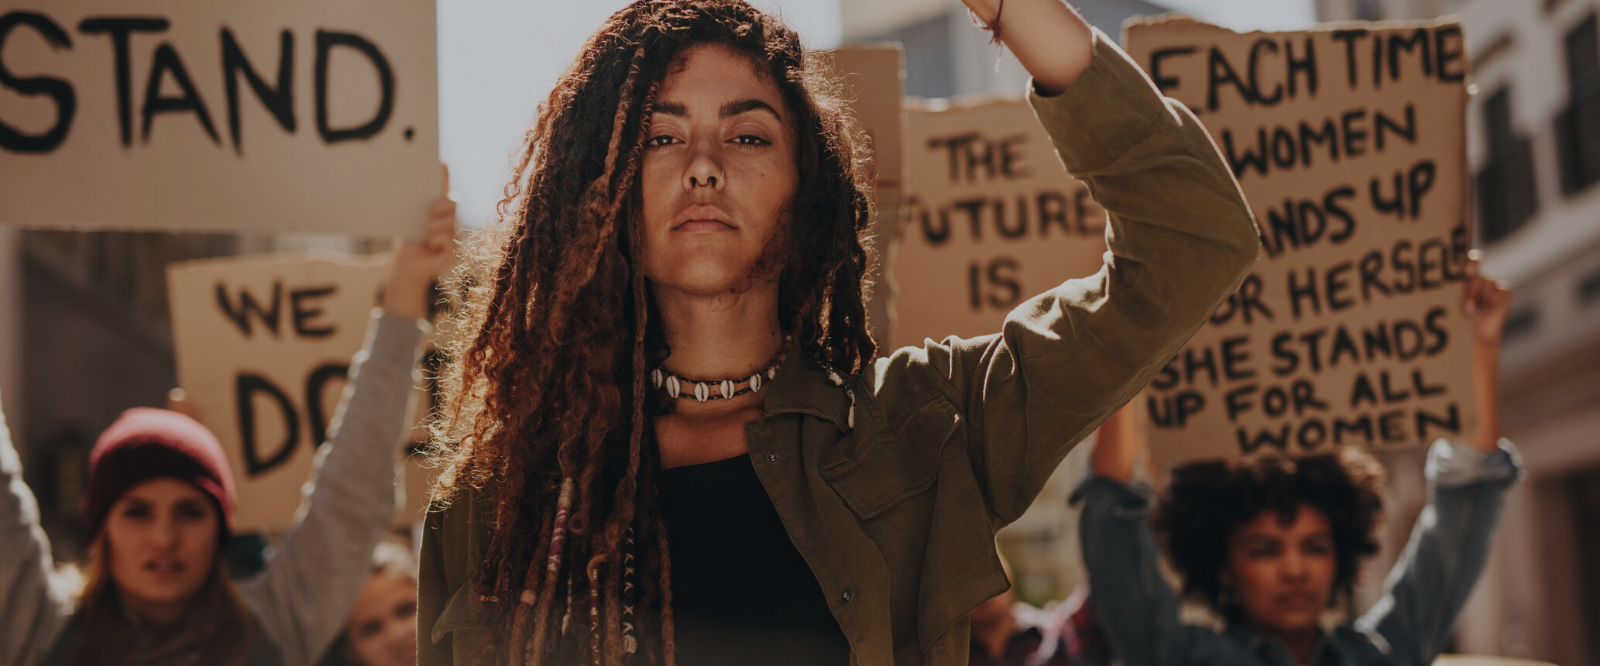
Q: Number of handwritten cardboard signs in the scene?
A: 4